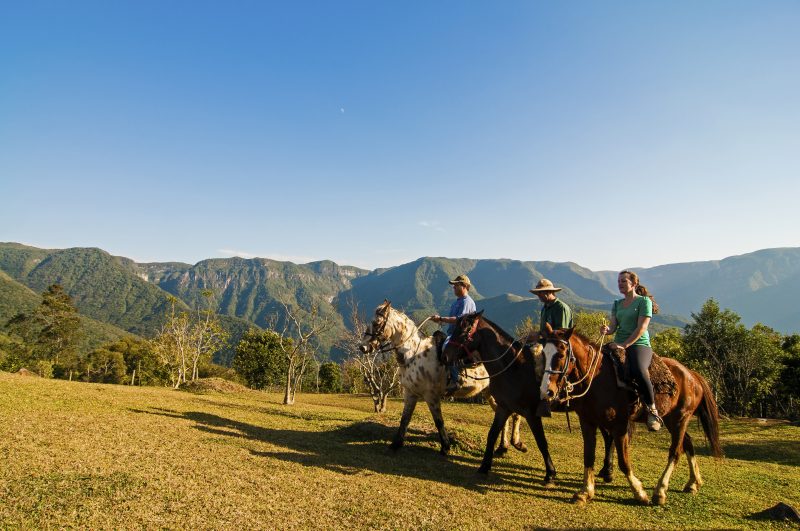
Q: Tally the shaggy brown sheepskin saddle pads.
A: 1